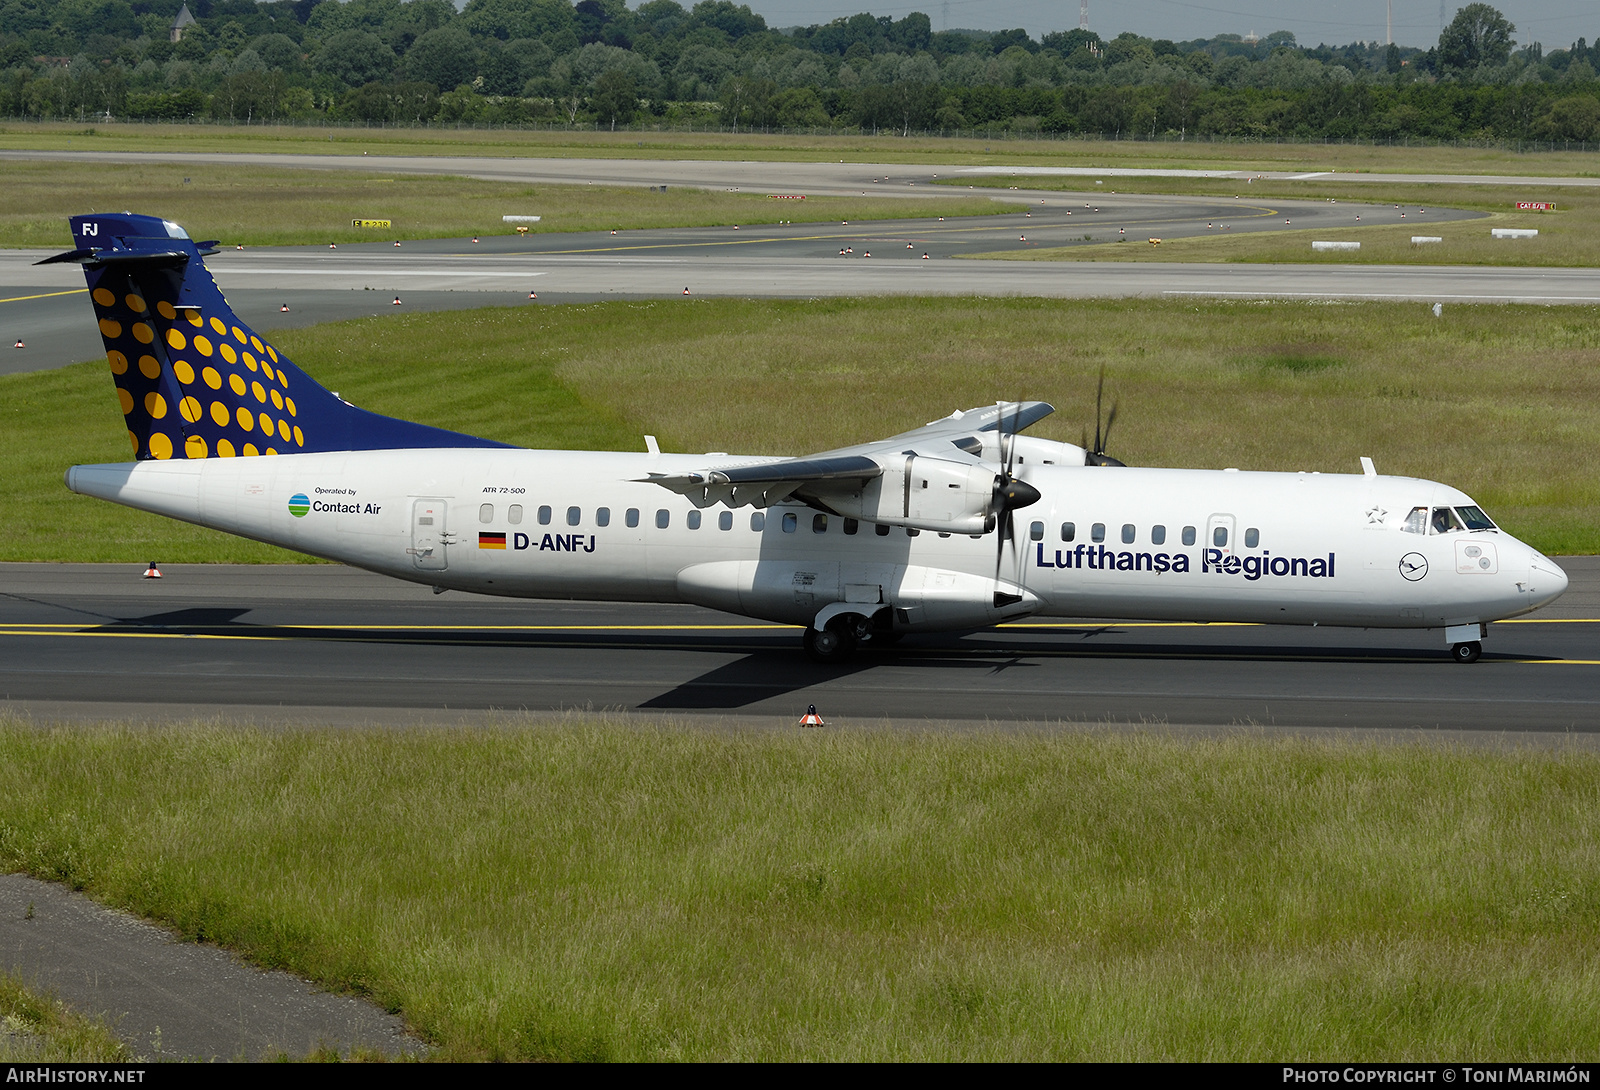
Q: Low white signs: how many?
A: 4